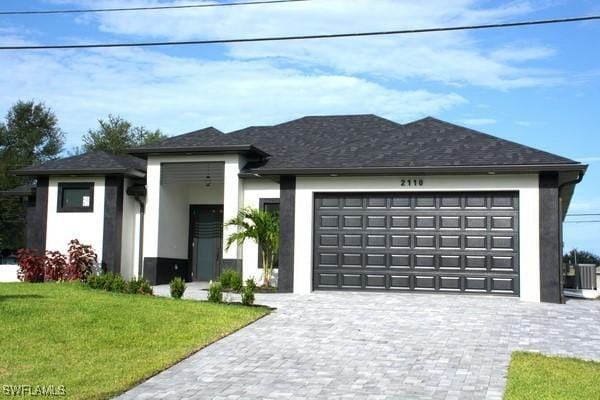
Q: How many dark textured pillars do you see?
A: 4